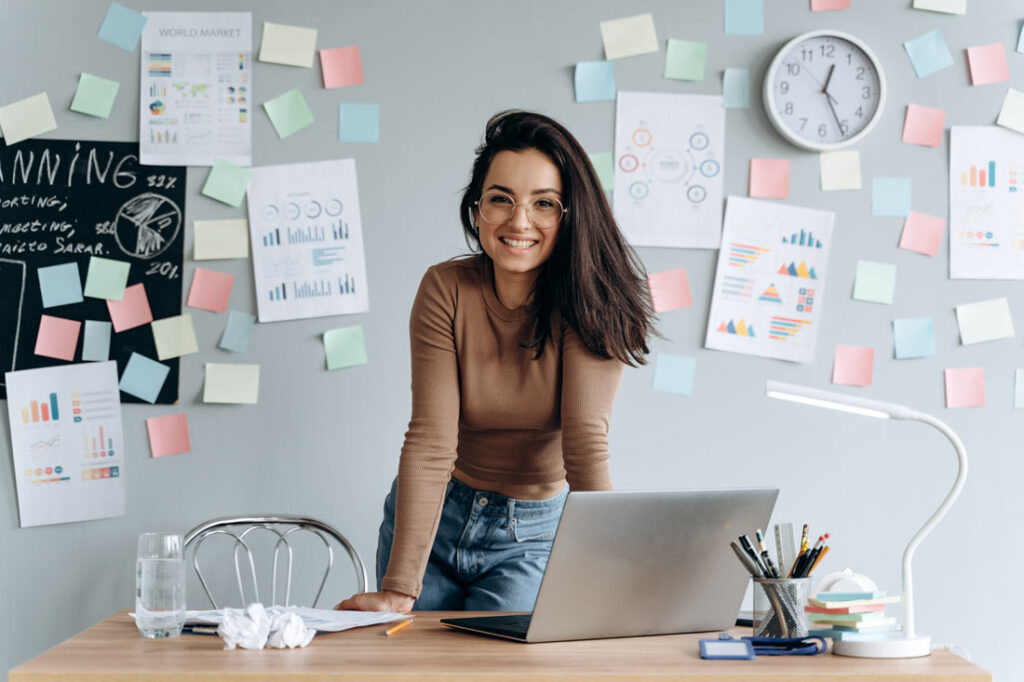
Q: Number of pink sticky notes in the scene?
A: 13